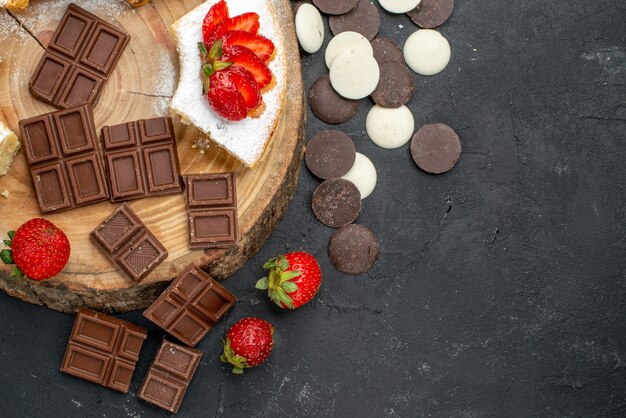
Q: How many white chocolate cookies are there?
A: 7